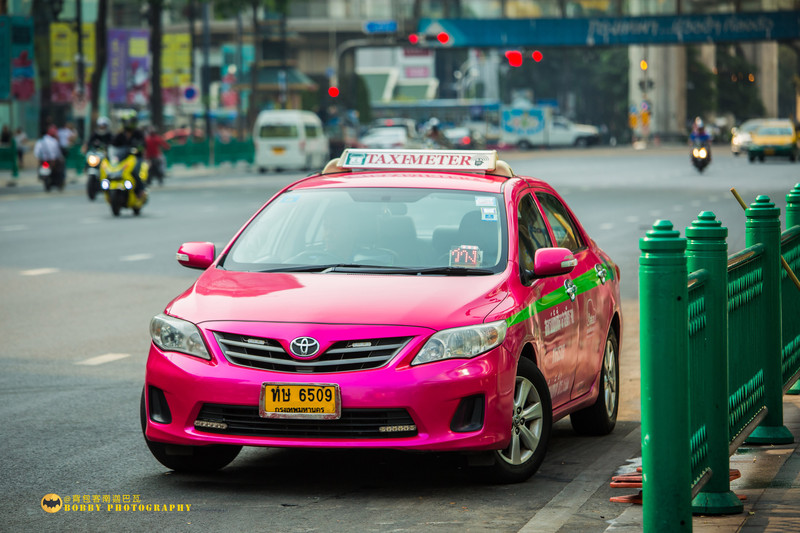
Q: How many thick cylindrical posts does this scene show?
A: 4